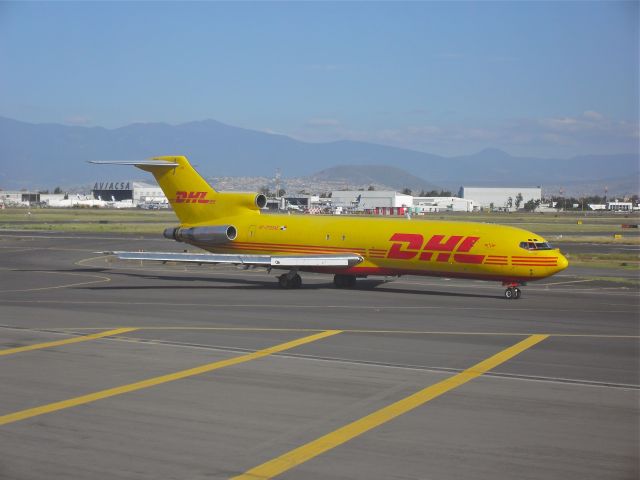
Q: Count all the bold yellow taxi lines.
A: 3